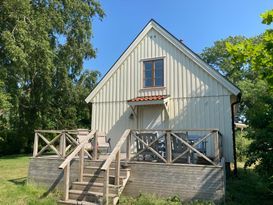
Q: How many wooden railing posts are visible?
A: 10